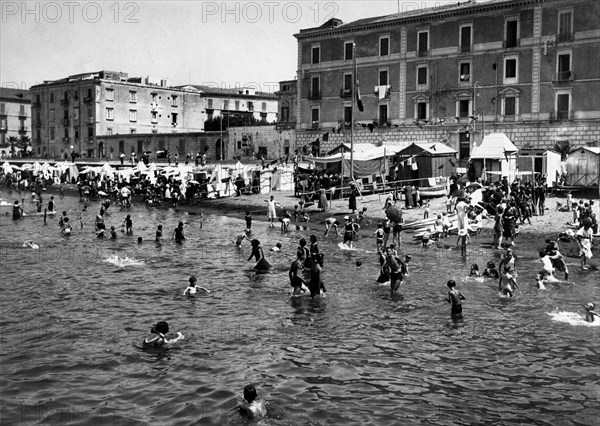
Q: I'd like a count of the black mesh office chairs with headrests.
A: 0